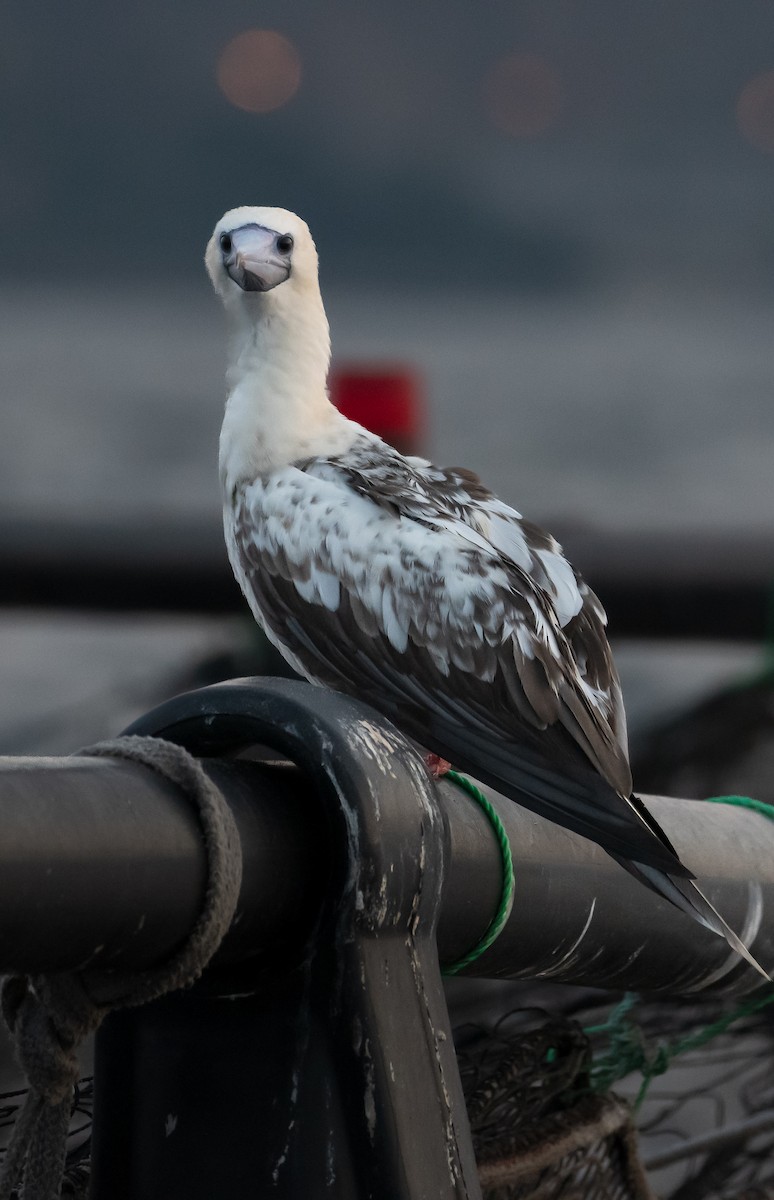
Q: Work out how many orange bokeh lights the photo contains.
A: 3